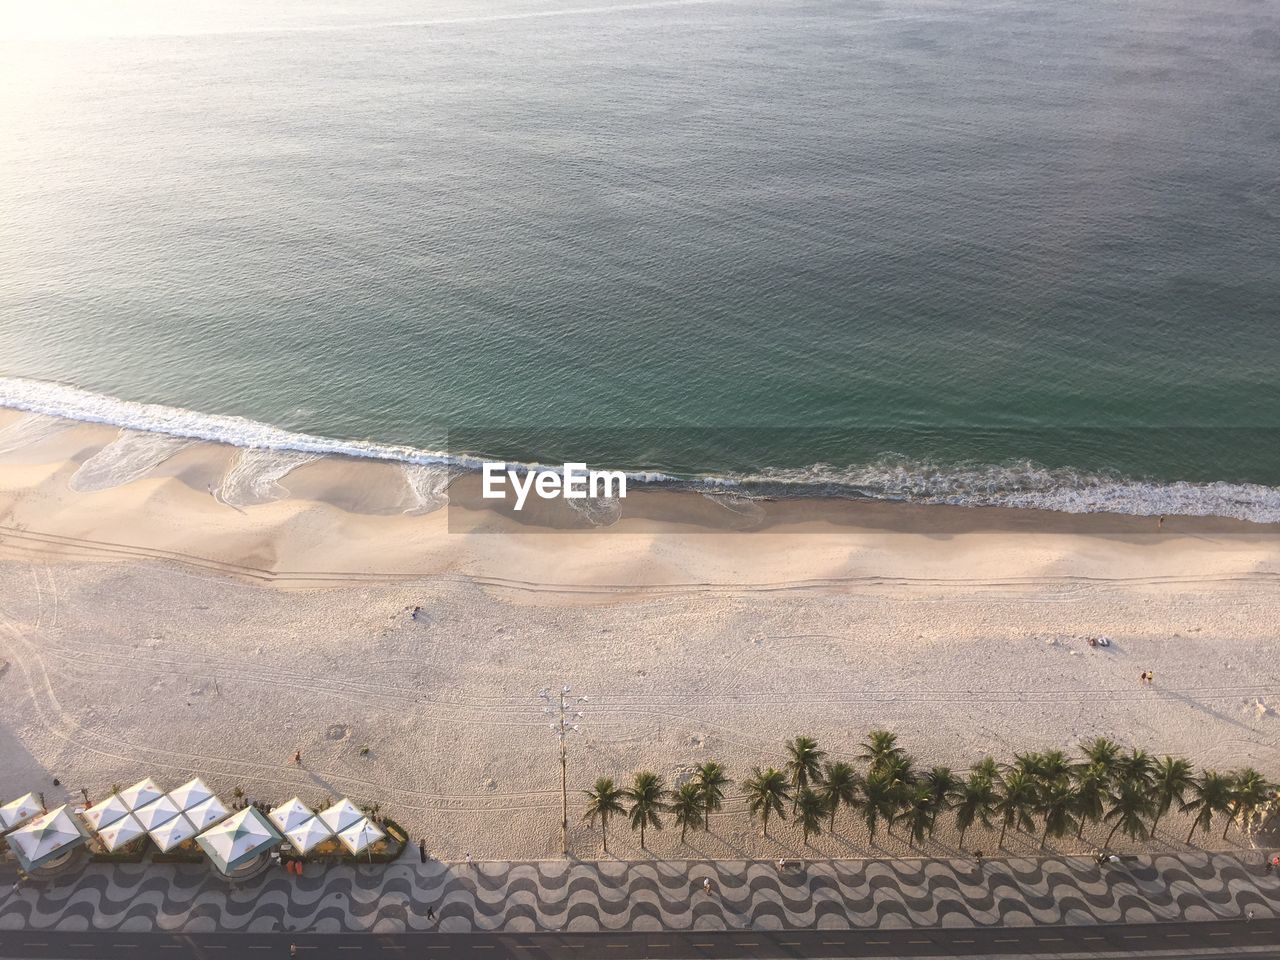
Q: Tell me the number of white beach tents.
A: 14